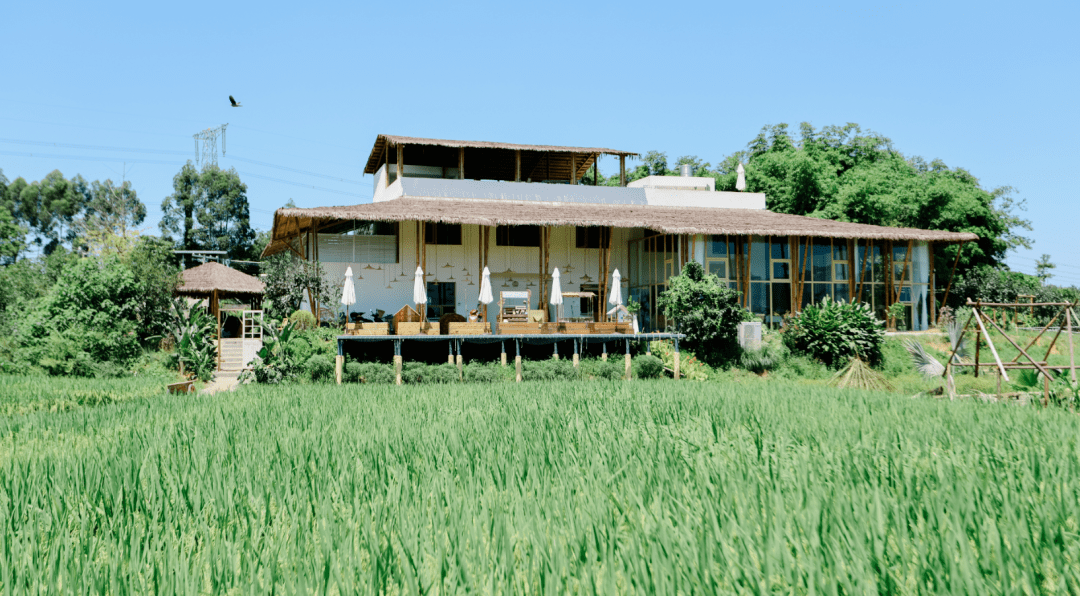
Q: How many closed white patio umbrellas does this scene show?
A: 6